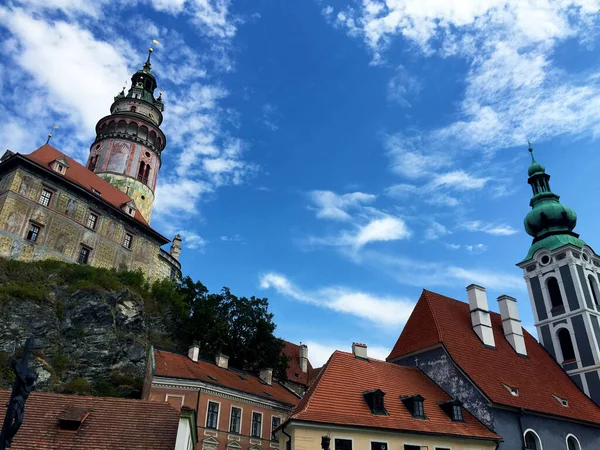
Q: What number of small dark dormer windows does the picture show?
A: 3